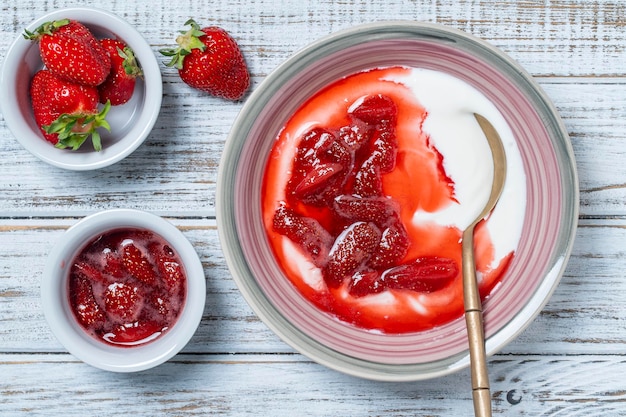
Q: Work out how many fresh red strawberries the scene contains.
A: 4